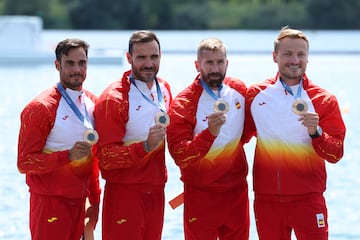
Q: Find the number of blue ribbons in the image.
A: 4